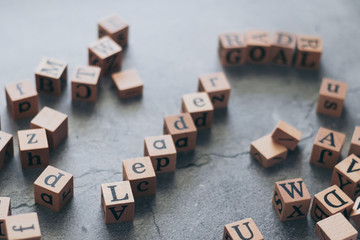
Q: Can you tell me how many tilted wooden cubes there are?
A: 1